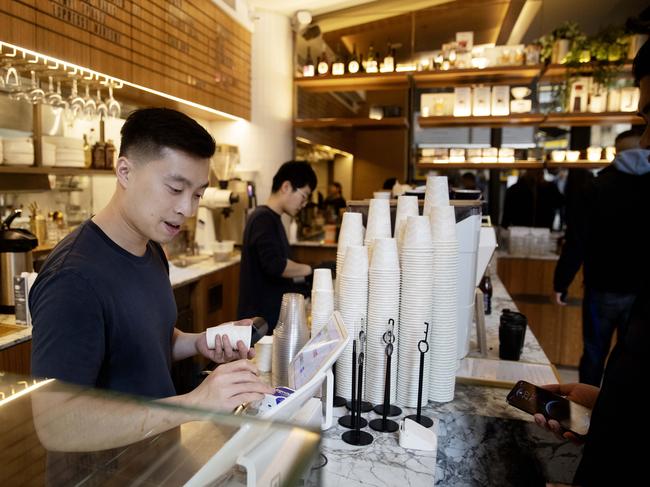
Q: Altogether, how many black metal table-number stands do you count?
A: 7